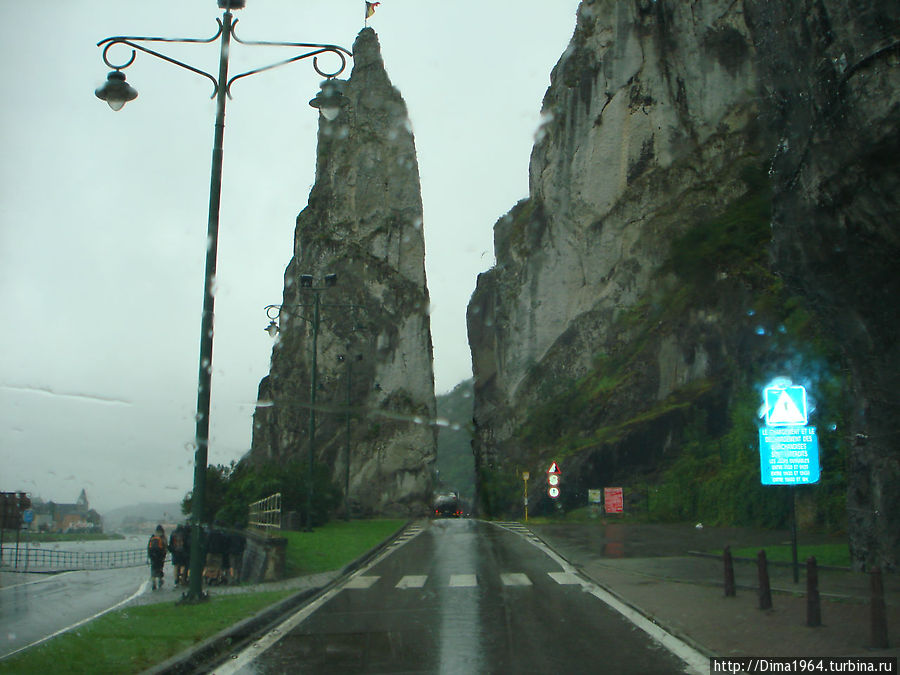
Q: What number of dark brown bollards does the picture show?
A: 4